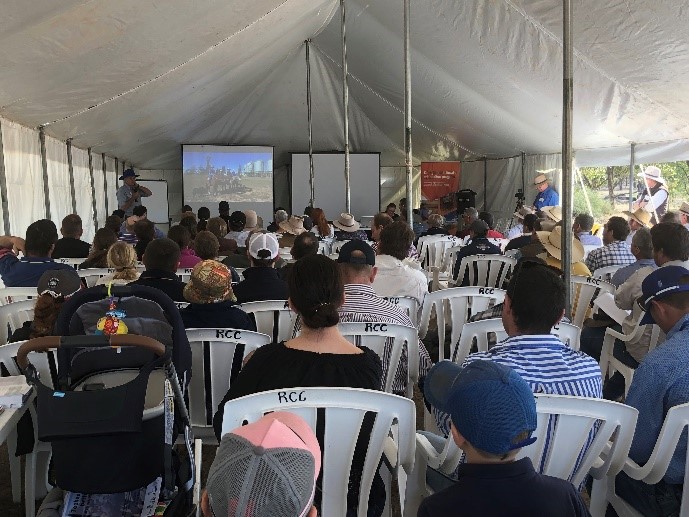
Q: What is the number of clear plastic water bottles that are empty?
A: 0